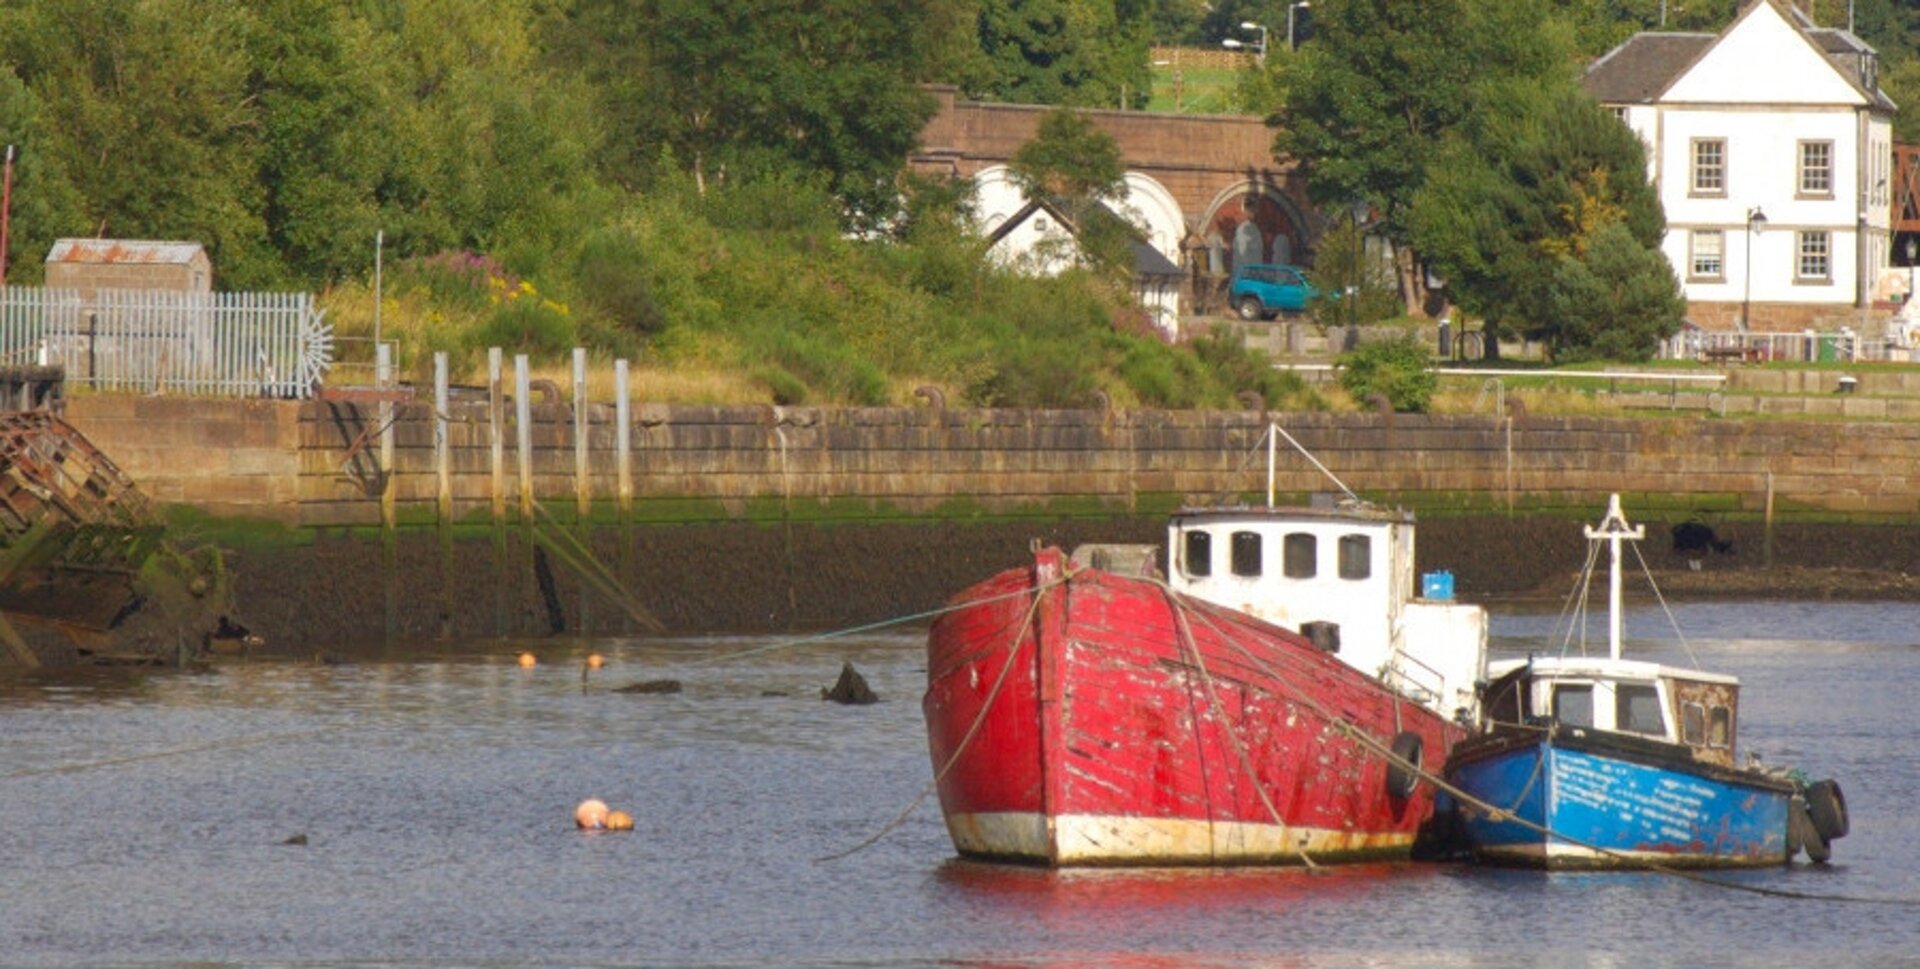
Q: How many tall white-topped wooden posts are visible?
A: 6